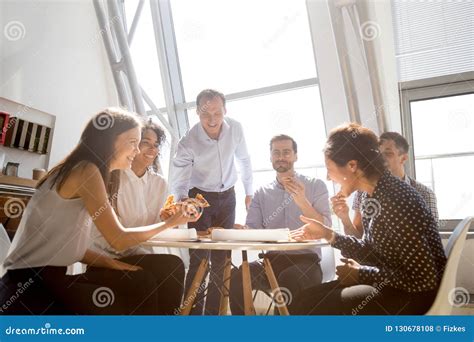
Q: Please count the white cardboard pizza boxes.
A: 2